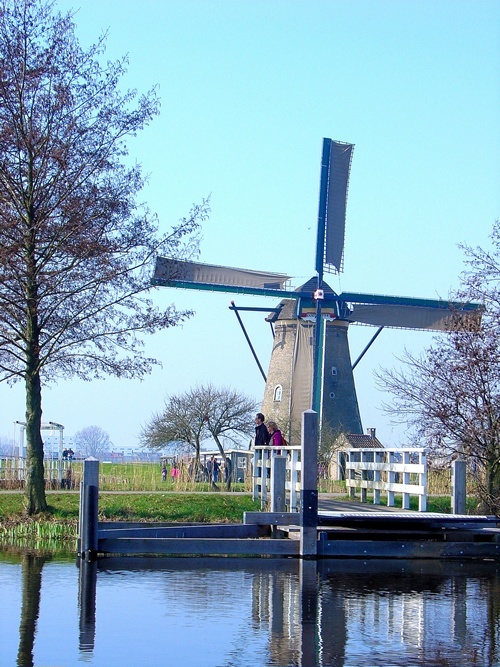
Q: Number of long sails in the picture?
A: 4